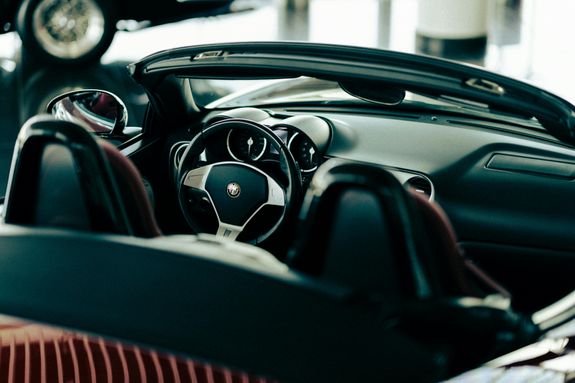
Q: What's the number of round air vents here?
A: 2